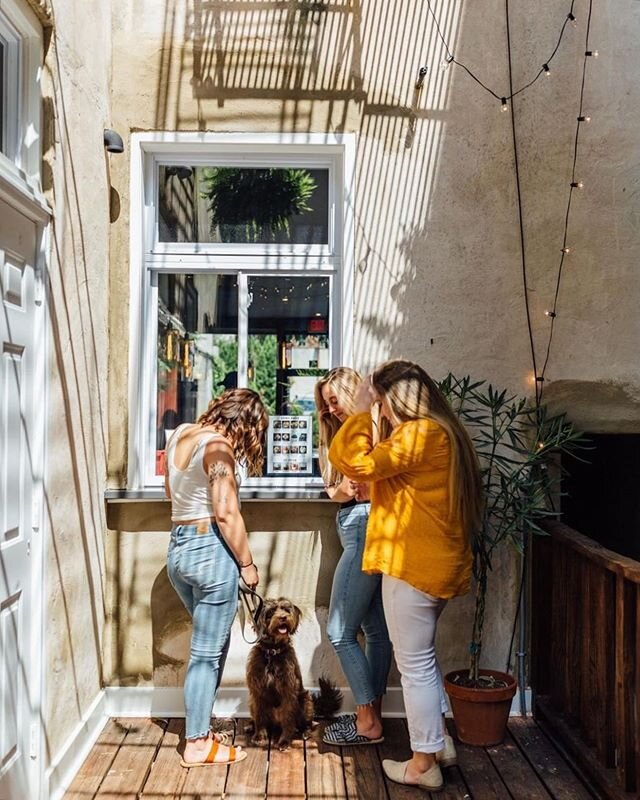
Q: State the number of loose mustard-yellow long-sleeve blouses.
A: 1